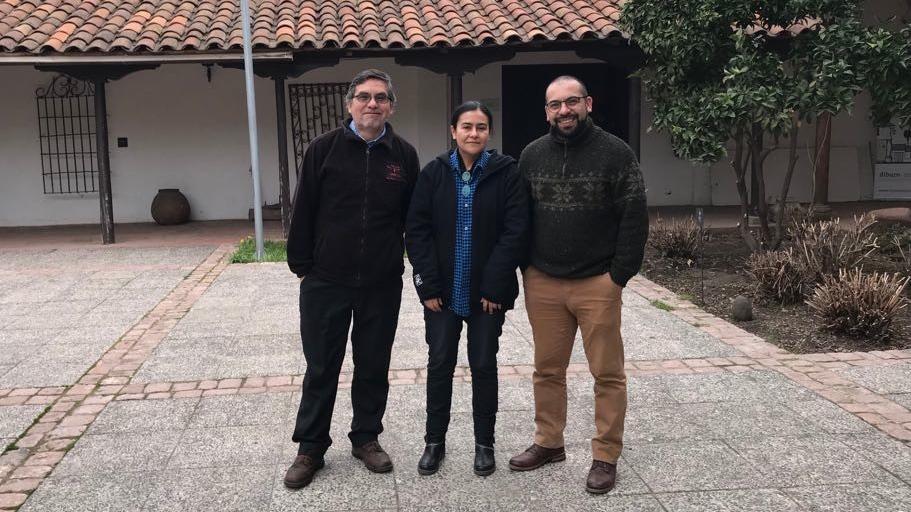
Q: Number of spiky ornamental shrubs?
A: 4